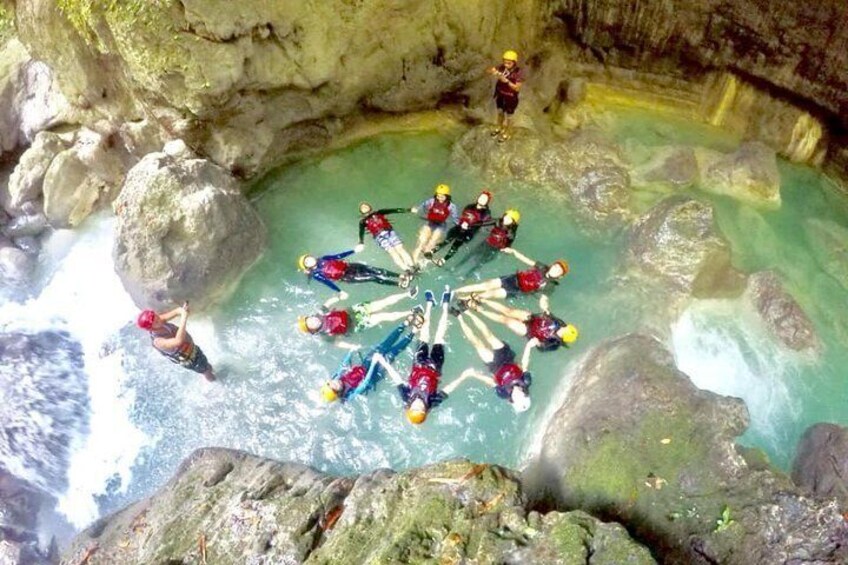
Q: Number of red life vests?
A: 11